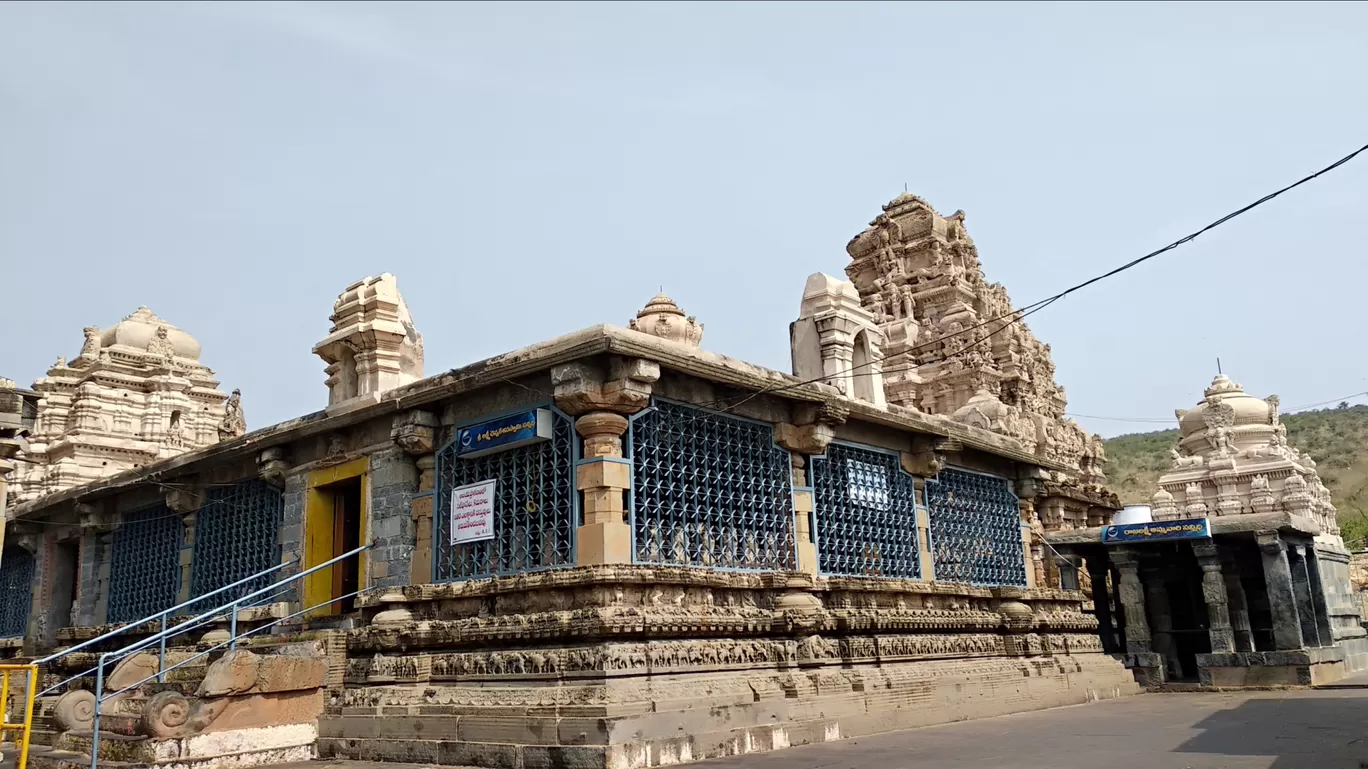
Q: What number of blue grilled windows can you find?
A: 7